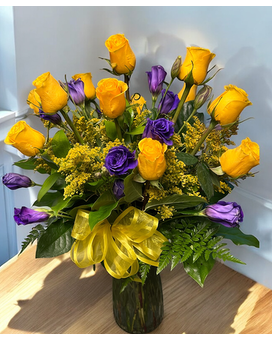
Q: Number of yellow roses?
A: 12